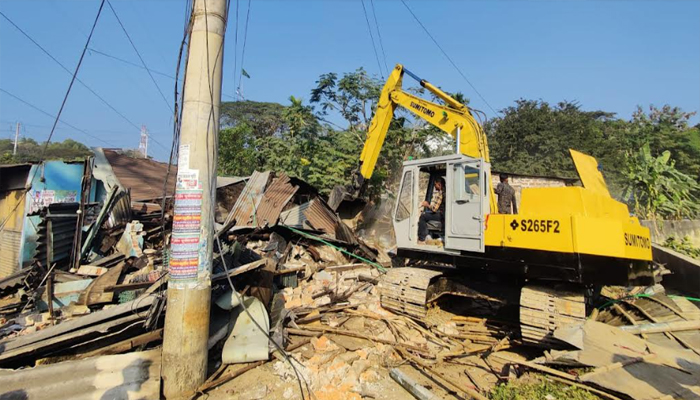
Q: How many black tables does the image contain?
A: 0